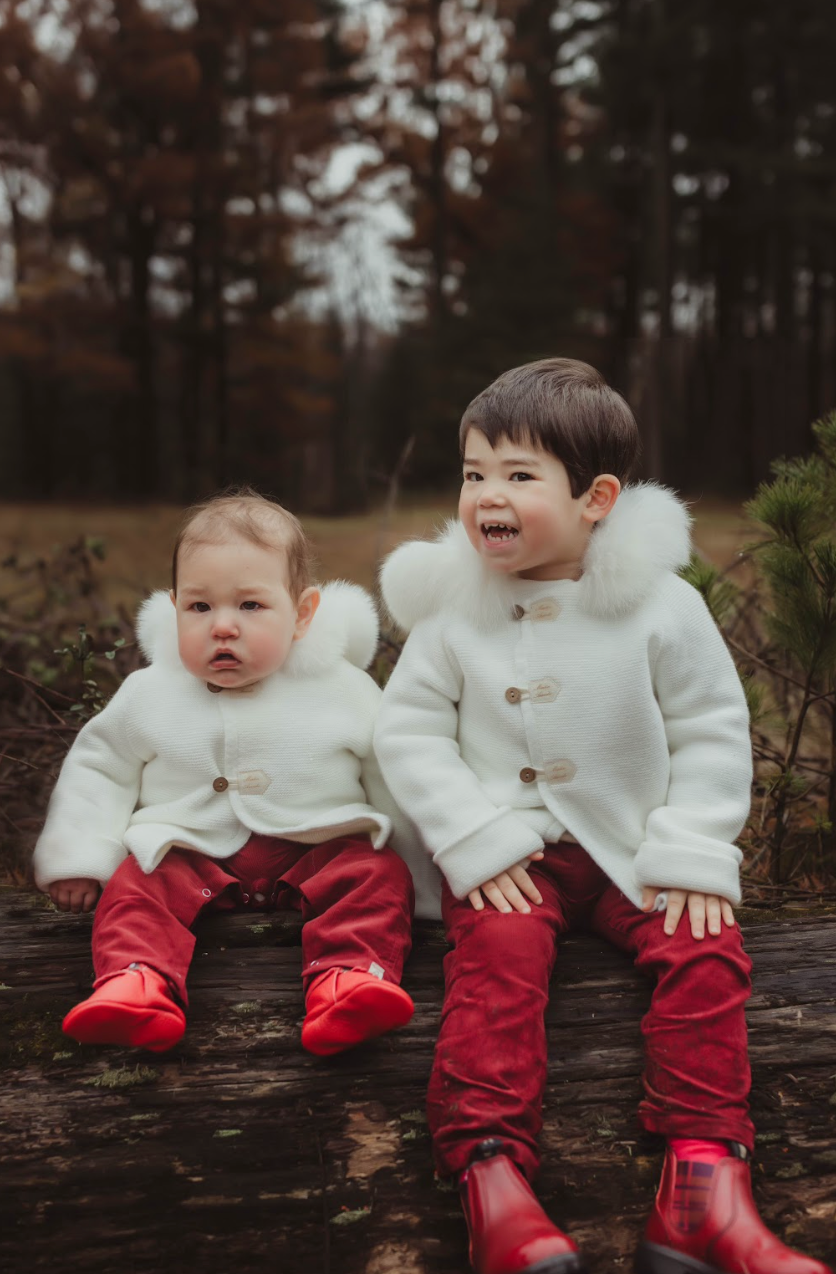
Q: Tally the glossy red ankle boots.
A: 2